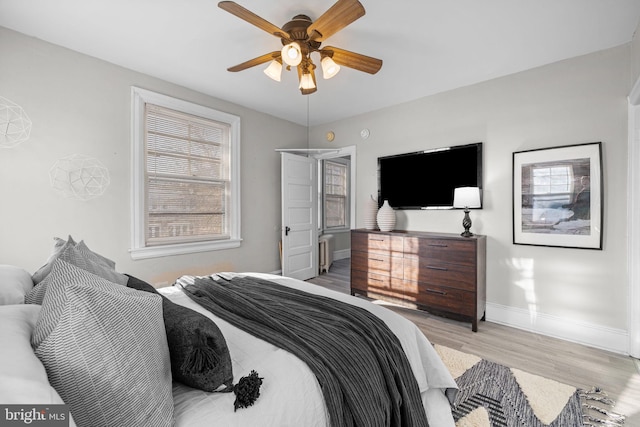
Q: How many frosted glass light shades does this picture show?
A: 4